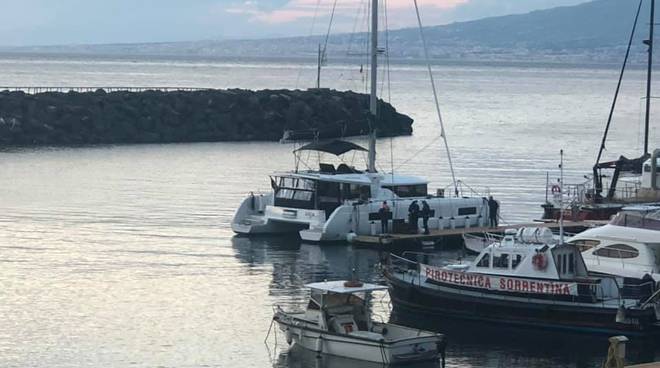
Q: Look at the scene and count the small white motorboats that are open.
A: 1